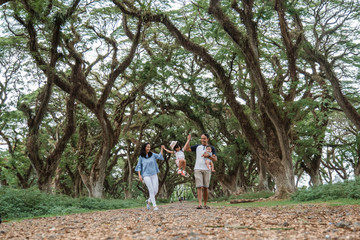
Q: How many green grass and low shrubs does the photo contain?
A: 2